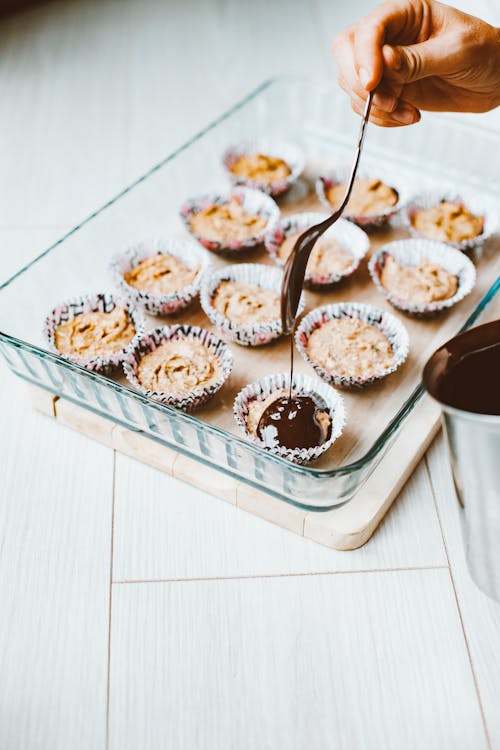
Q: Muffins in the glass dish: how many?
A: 12